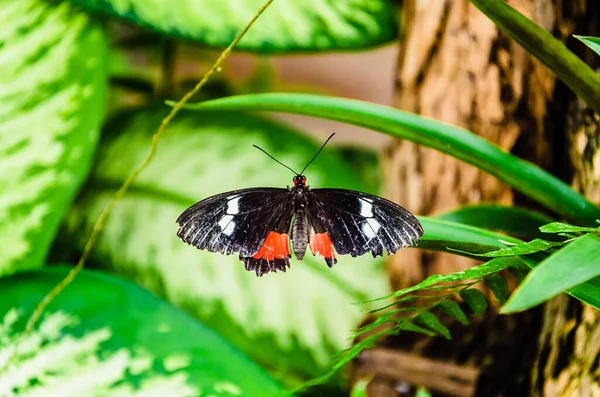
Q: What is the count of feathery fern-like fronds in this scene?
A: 1